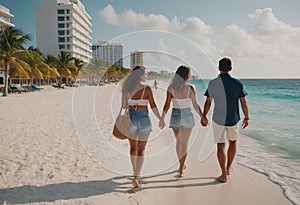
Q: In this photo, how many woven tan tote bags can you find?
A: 1